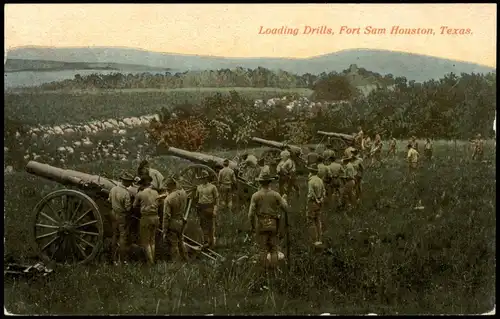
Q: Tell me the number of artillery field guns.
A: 4